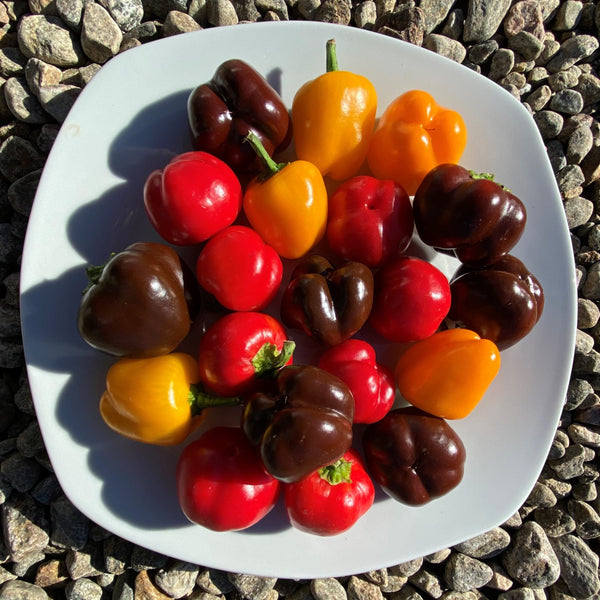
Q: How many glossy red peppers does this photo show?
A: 8